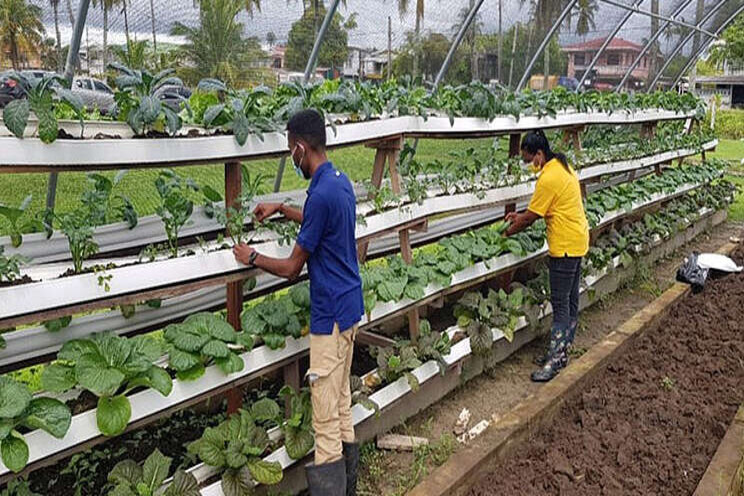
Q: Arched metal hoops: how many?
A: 8